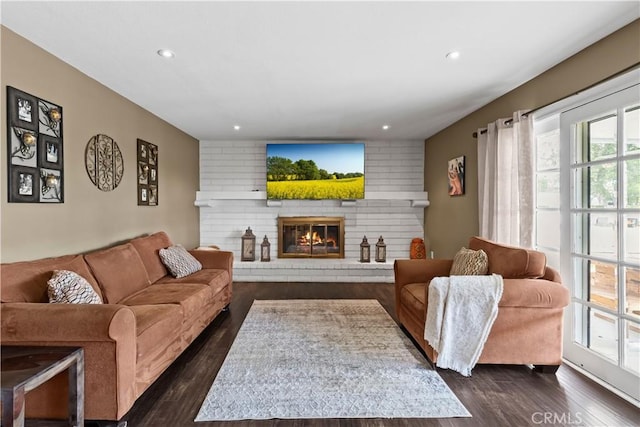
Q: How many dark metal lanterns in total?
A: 4